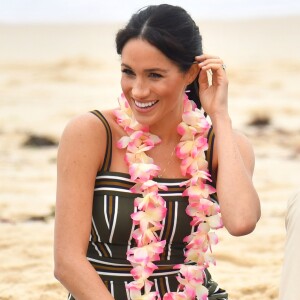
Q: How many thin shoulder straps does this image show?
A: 2